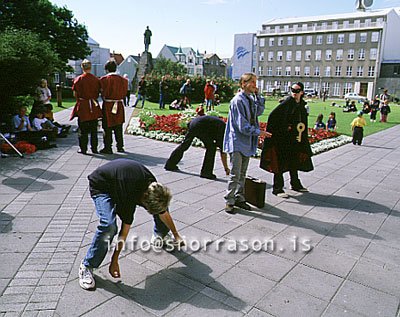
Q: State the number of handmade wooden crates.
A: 0